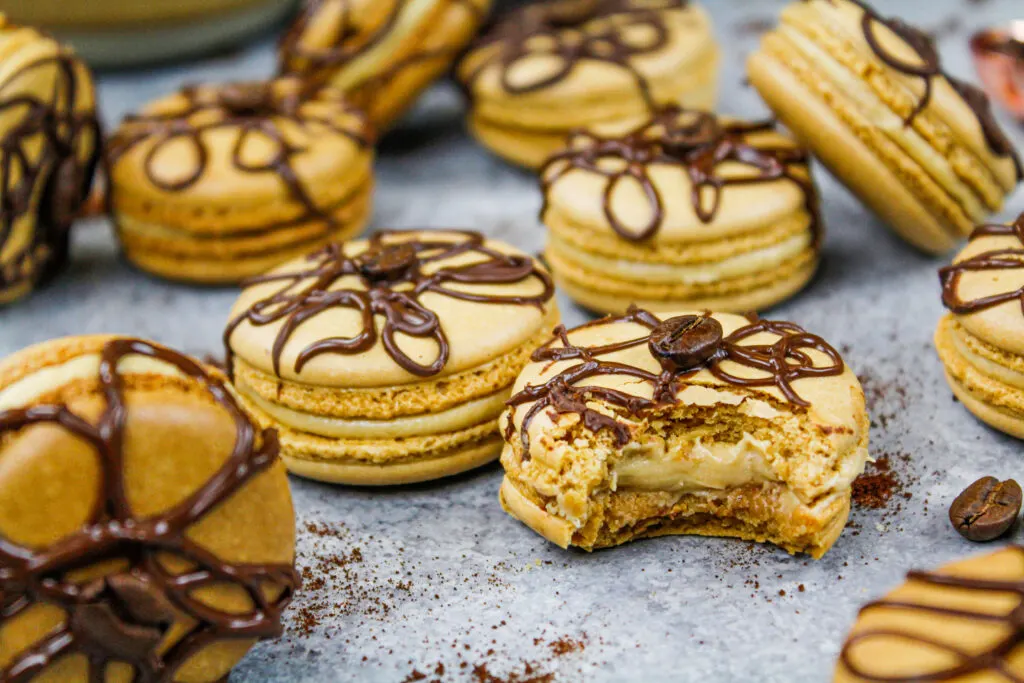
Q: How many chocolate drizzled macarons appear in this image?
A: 11